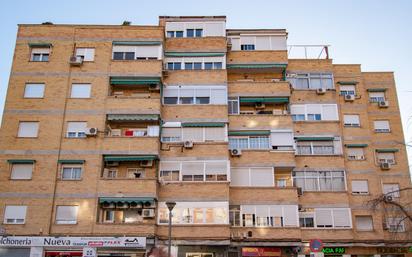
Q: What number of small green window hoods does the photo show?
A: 7